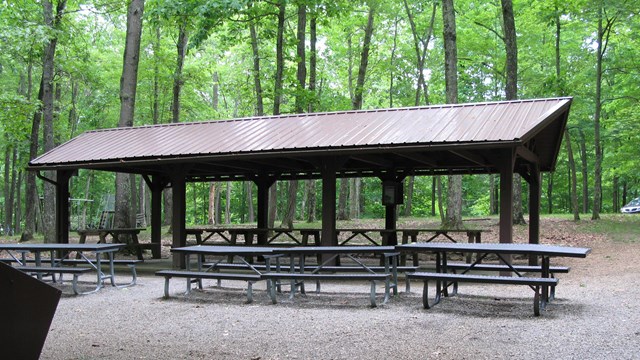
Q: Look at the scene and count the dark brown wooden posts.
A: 8